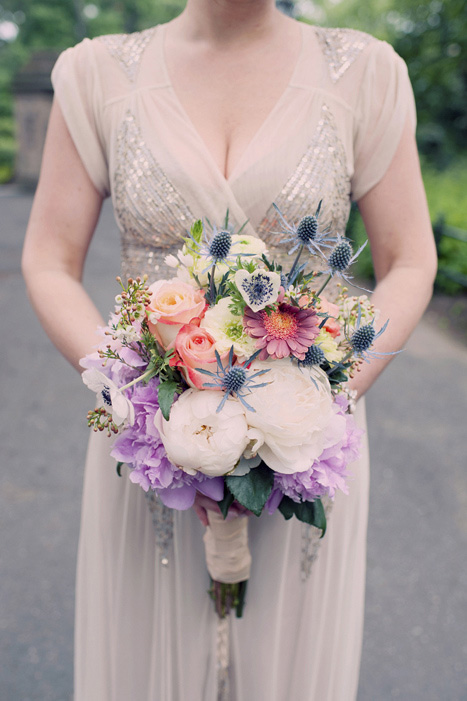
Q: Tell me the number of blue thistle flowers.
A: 6